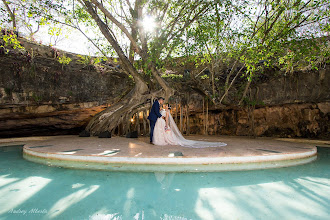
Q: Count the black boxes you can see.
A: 3